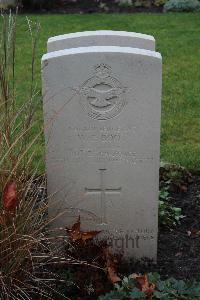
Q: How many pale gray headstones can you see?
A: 2